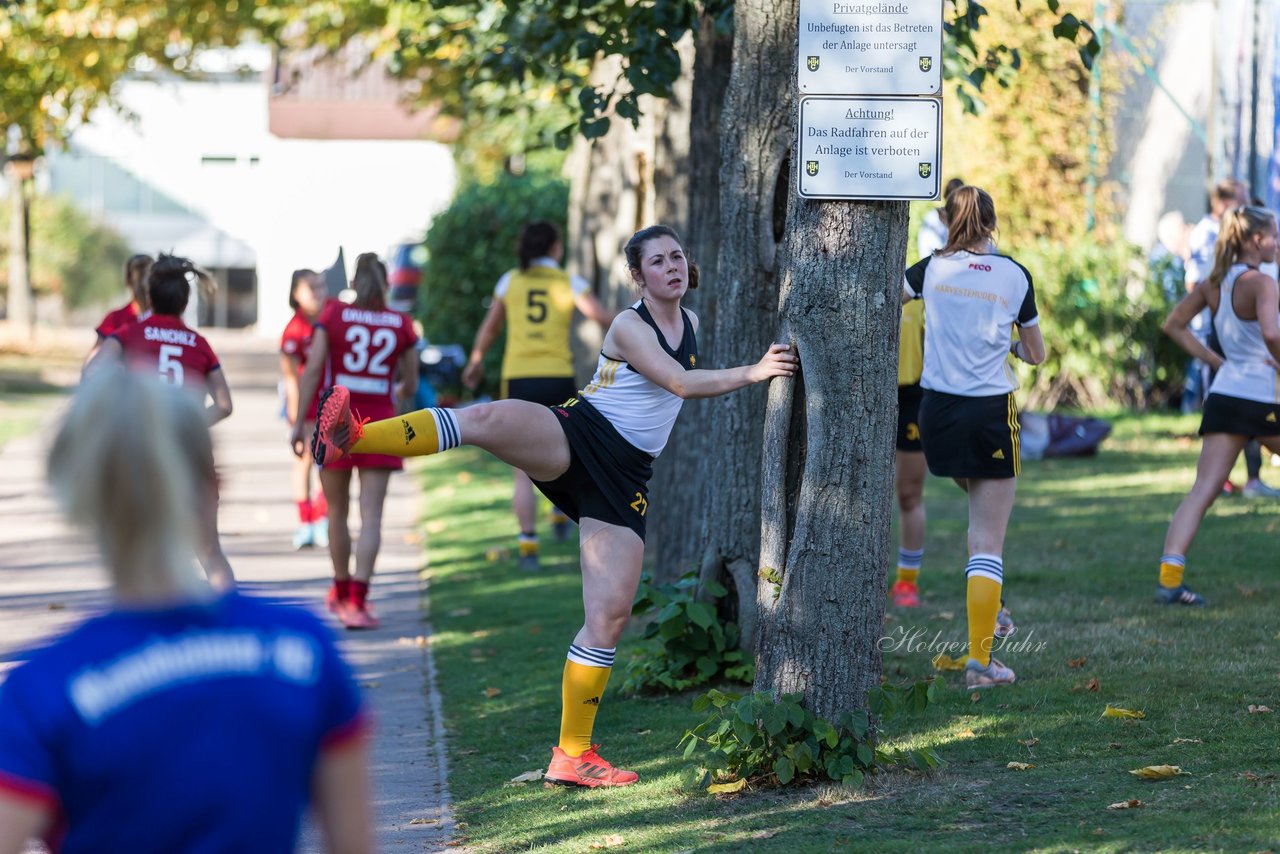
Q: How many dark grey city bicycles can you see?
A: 0